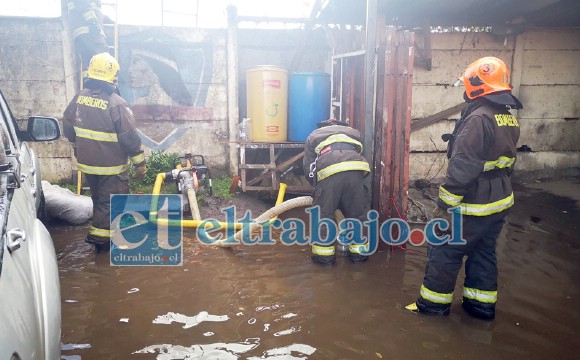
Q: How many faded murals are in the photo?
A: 1